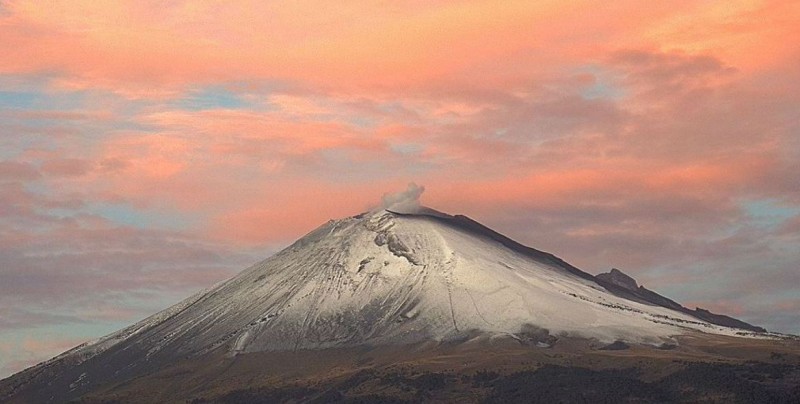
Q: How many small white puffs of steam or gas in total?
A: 1